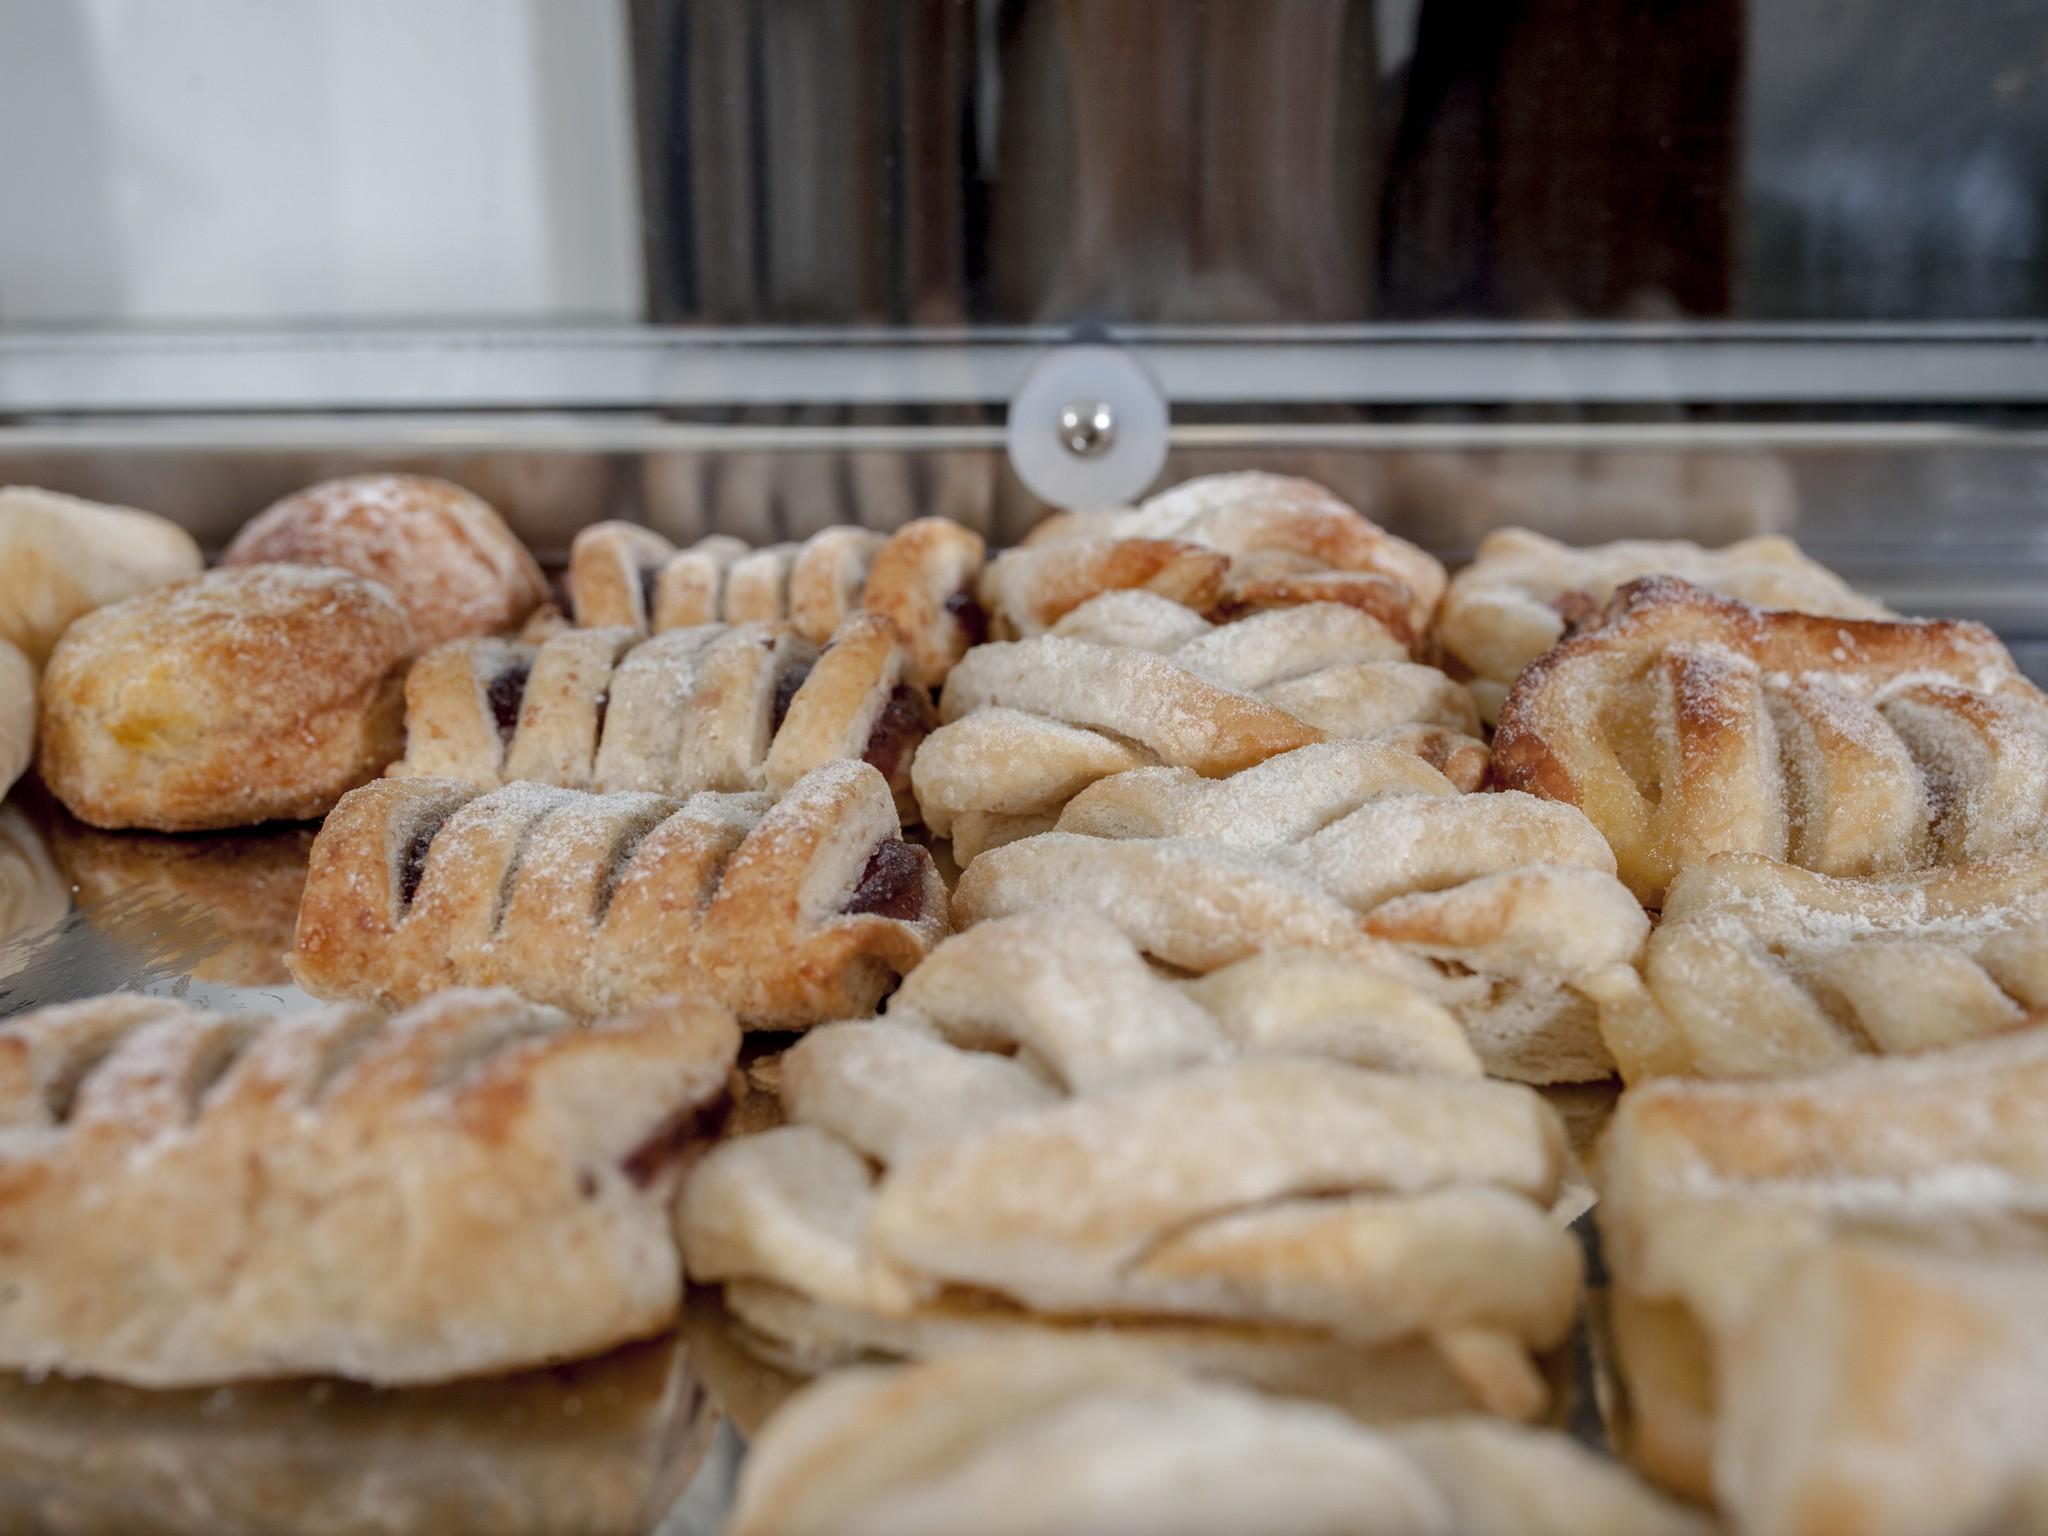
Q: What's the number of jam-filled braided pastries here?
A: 4